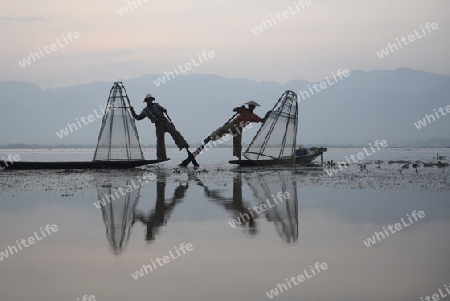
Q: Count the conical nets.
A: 2